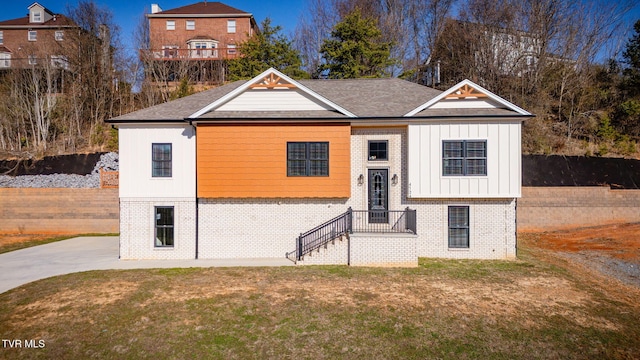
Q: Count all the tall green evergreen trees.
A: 2